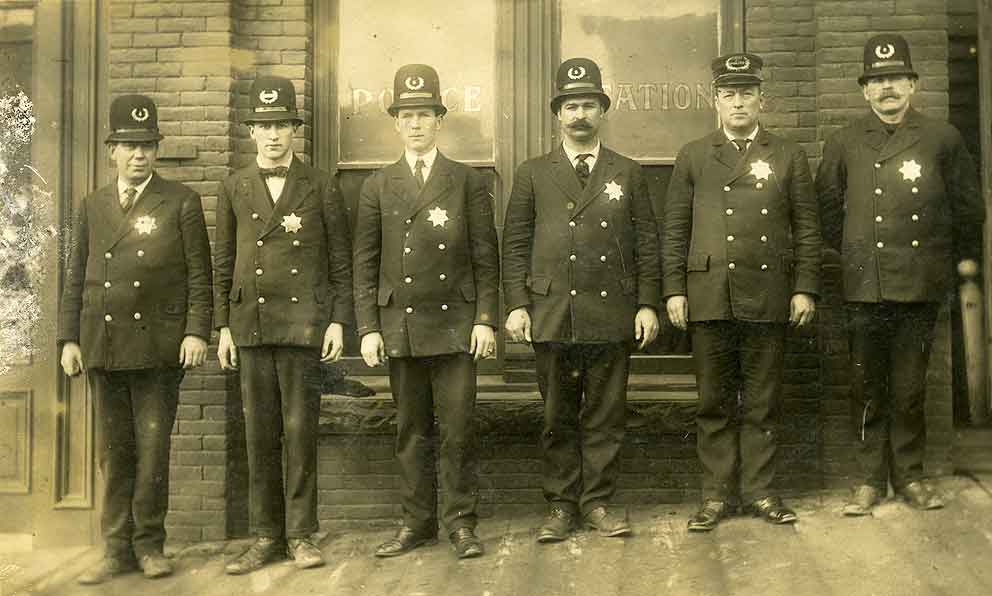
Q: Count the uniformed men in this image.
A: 6